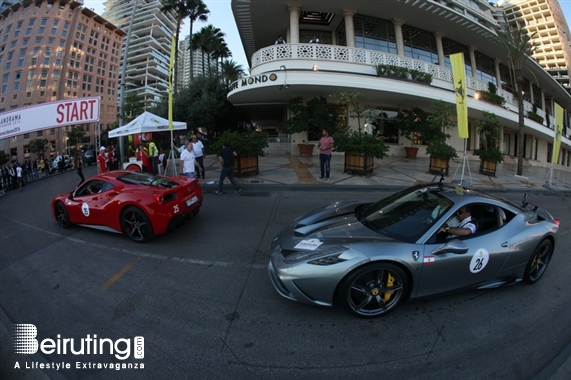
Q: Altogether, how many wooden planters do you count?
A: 4